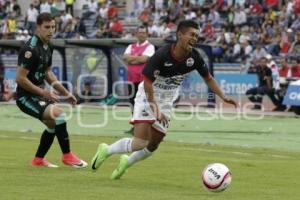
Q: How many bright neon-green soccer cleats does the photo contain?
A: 2